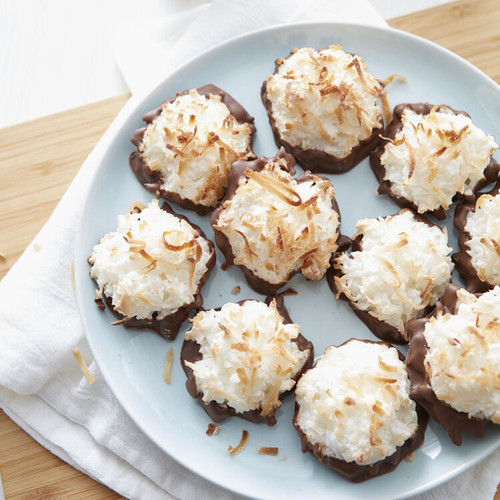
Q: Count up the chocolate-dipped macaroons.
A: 10